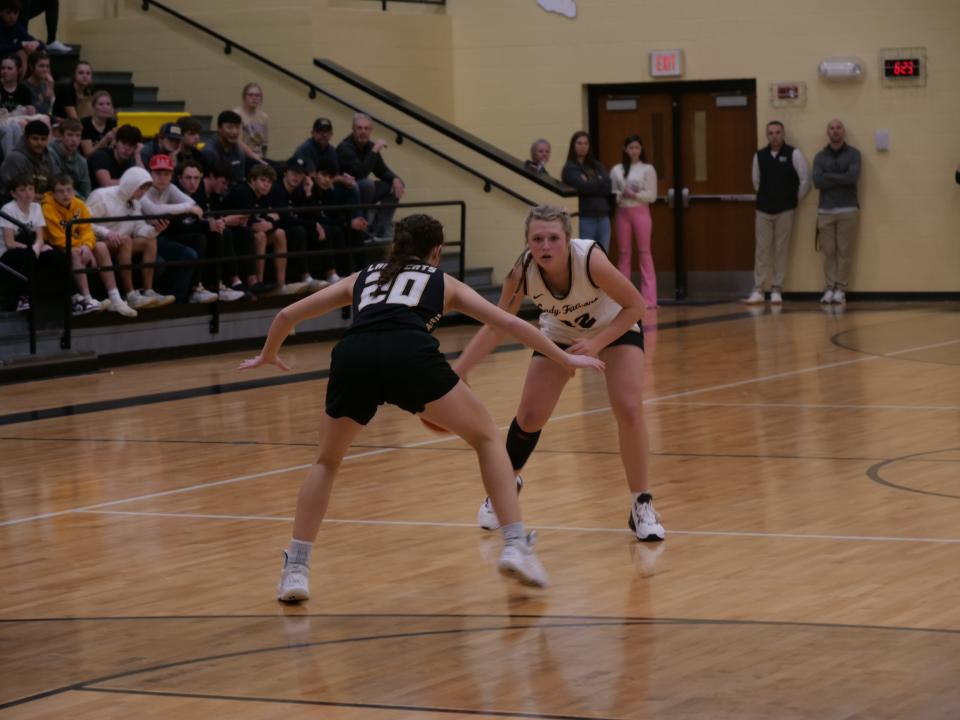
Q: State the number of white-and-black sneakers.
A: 2